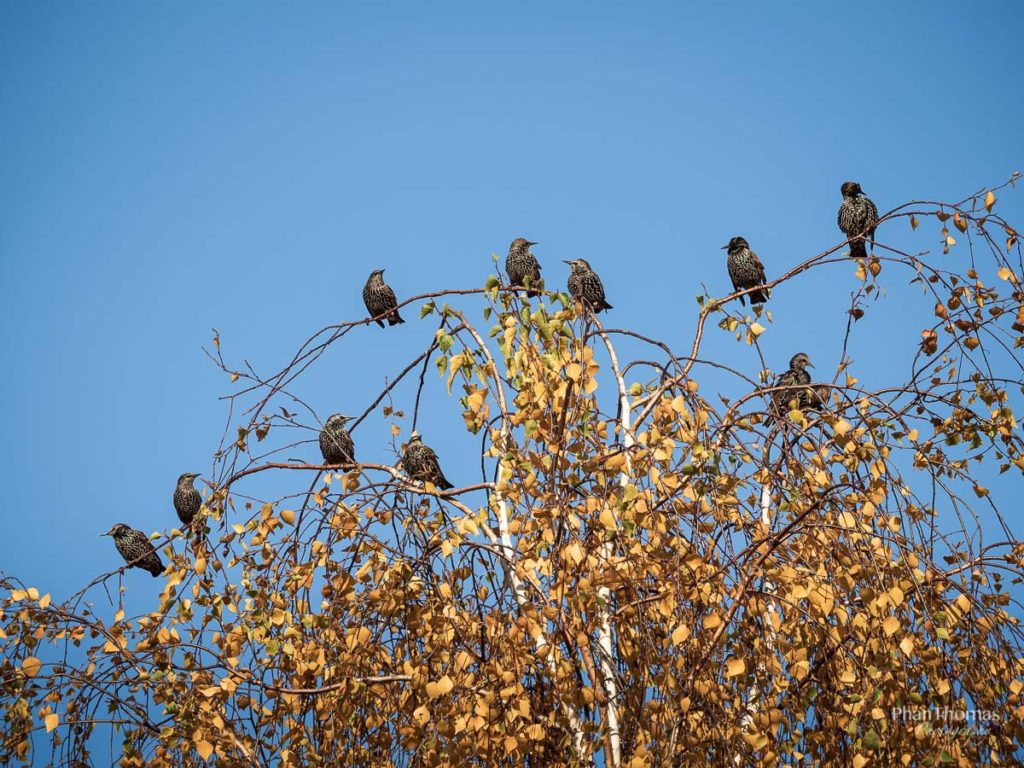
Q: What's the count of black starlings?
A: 10